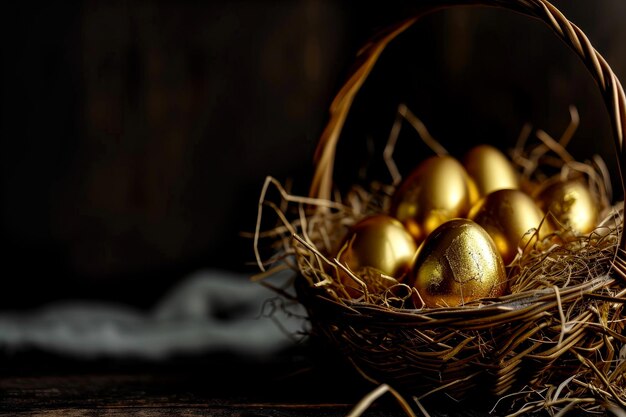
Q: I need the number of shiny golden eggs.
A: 6